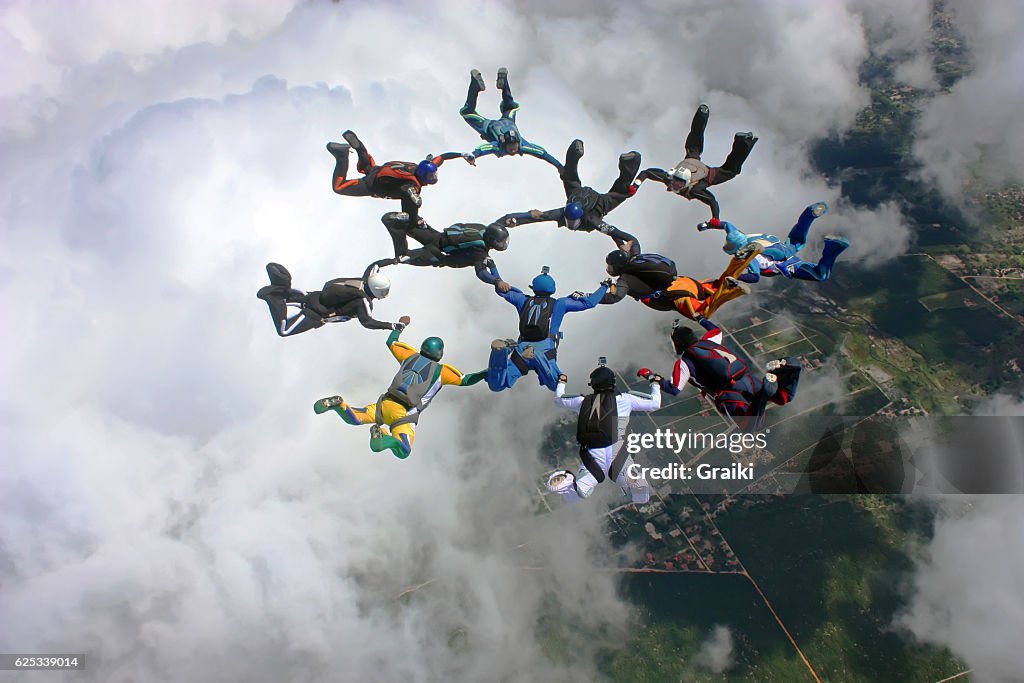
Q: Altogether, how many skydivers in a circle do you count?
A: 12